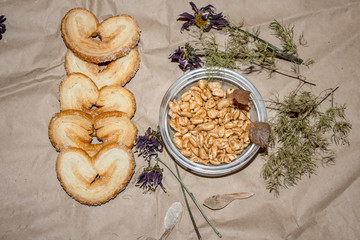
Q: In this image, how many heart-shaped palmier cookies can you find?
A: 5